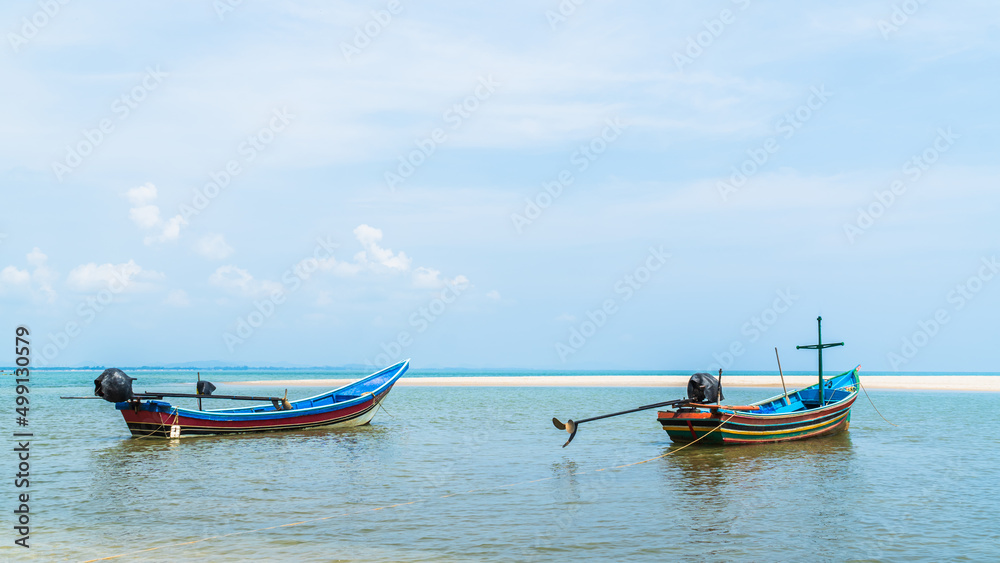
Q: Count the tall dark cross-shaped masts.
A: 1